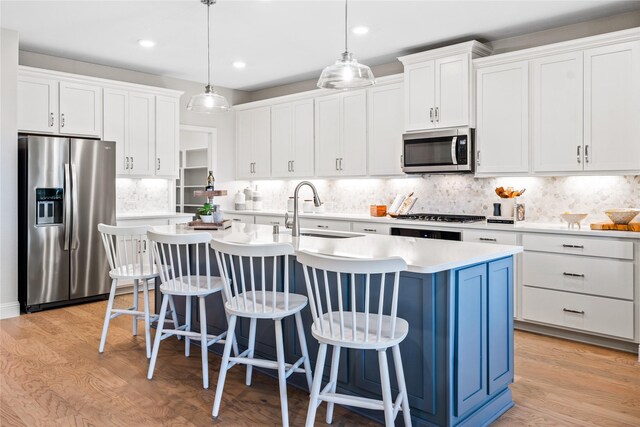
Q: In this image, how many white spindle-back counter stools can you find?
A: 4